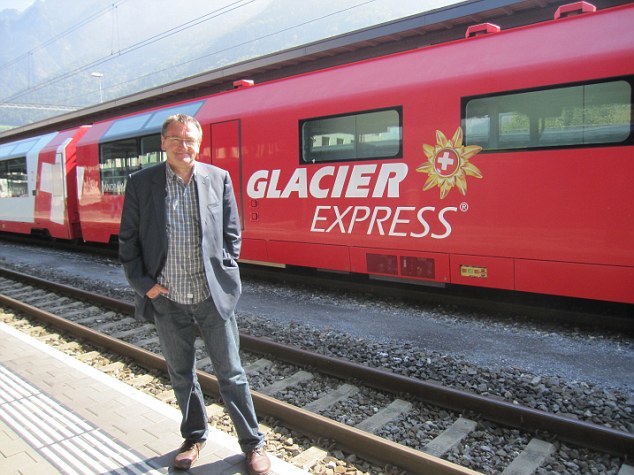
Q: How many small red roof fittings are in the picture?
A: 3